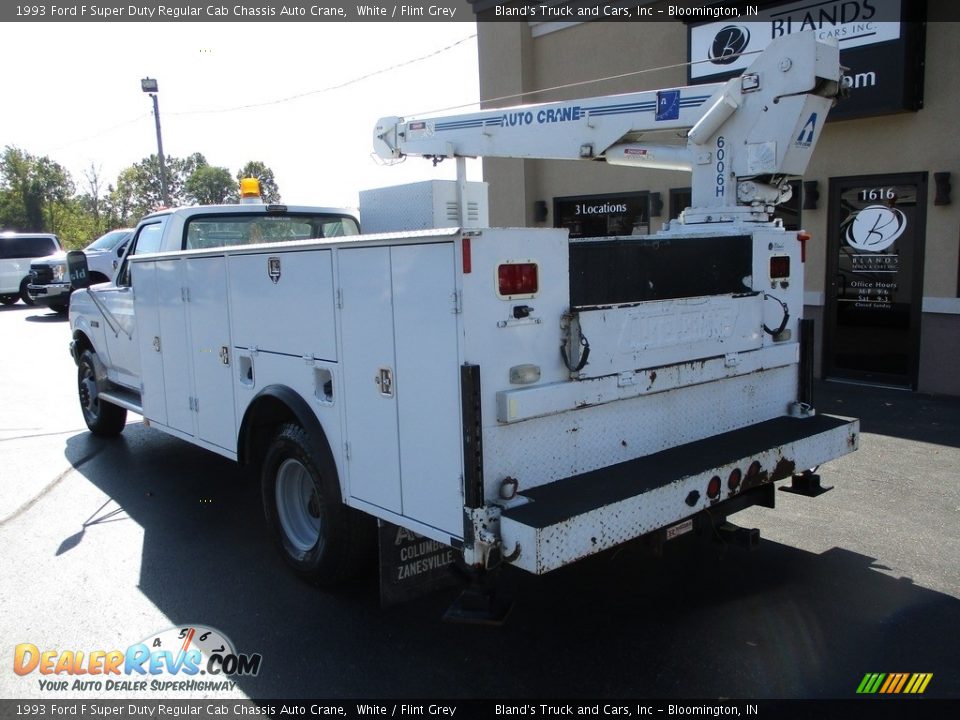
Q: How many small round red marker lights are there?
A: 3